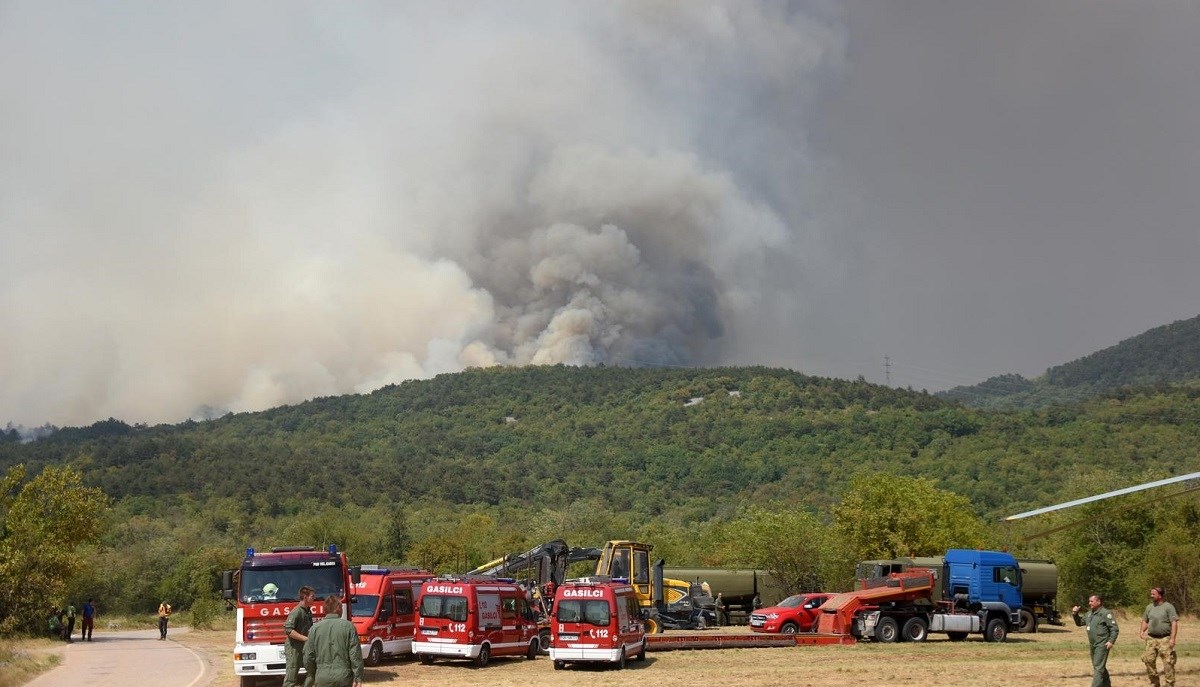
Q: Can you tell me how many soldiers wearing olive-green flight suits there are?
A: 3